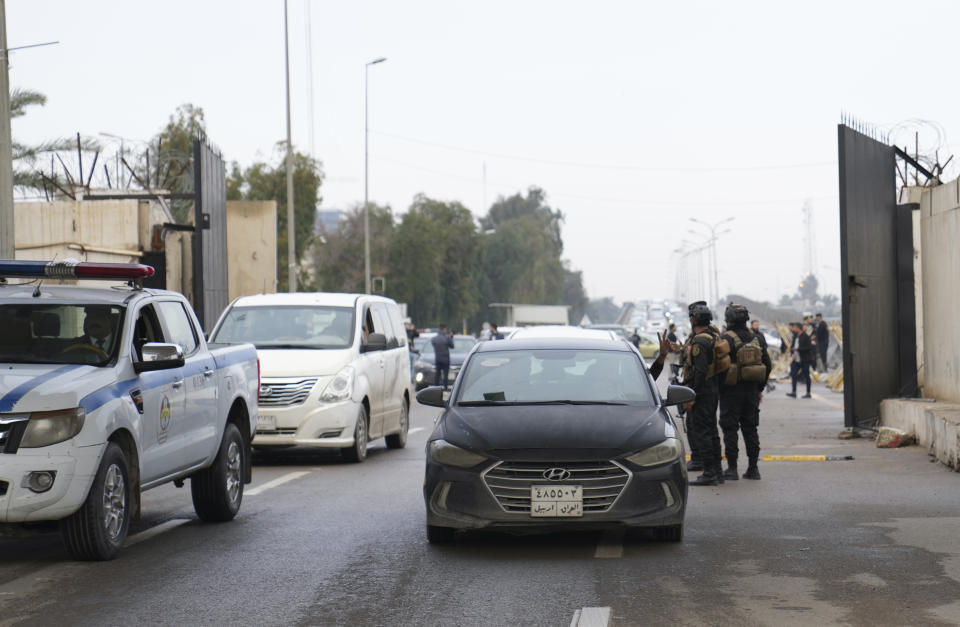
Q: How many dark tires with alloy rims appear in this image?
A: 4